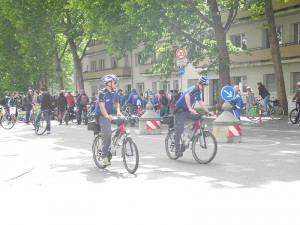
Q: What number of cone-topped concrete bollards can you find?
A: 2